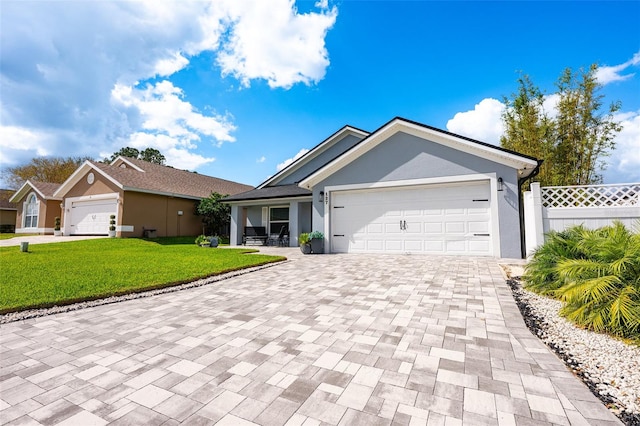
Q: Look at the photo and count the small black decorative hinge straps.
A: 4